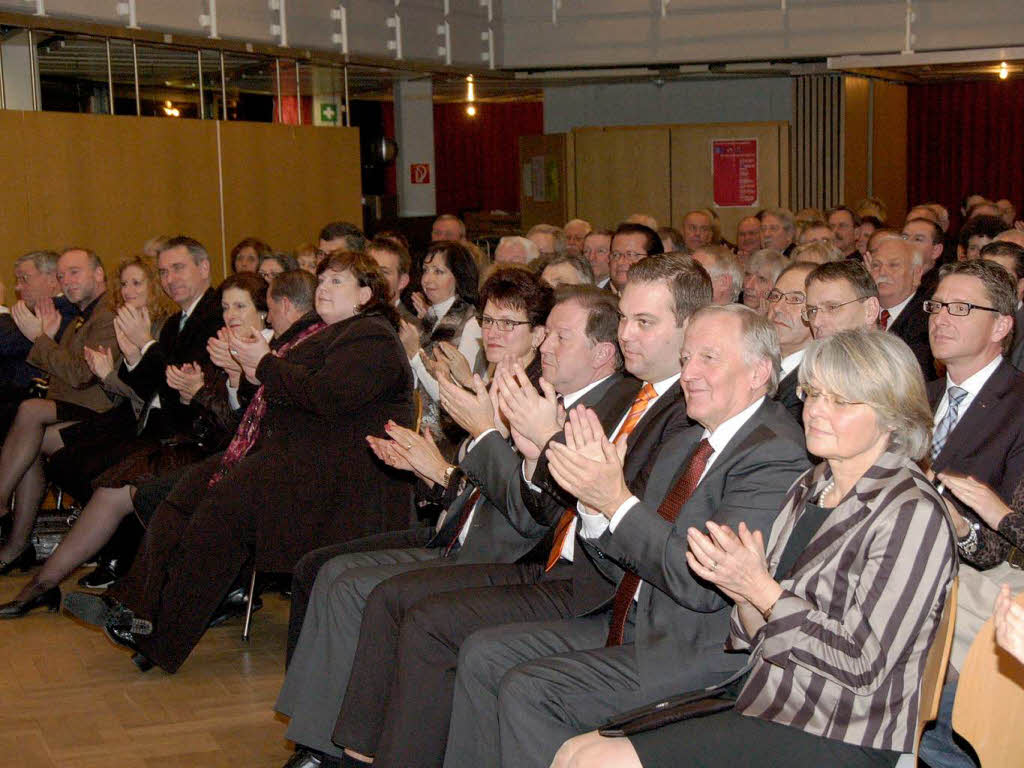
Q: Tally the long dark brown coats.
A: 1